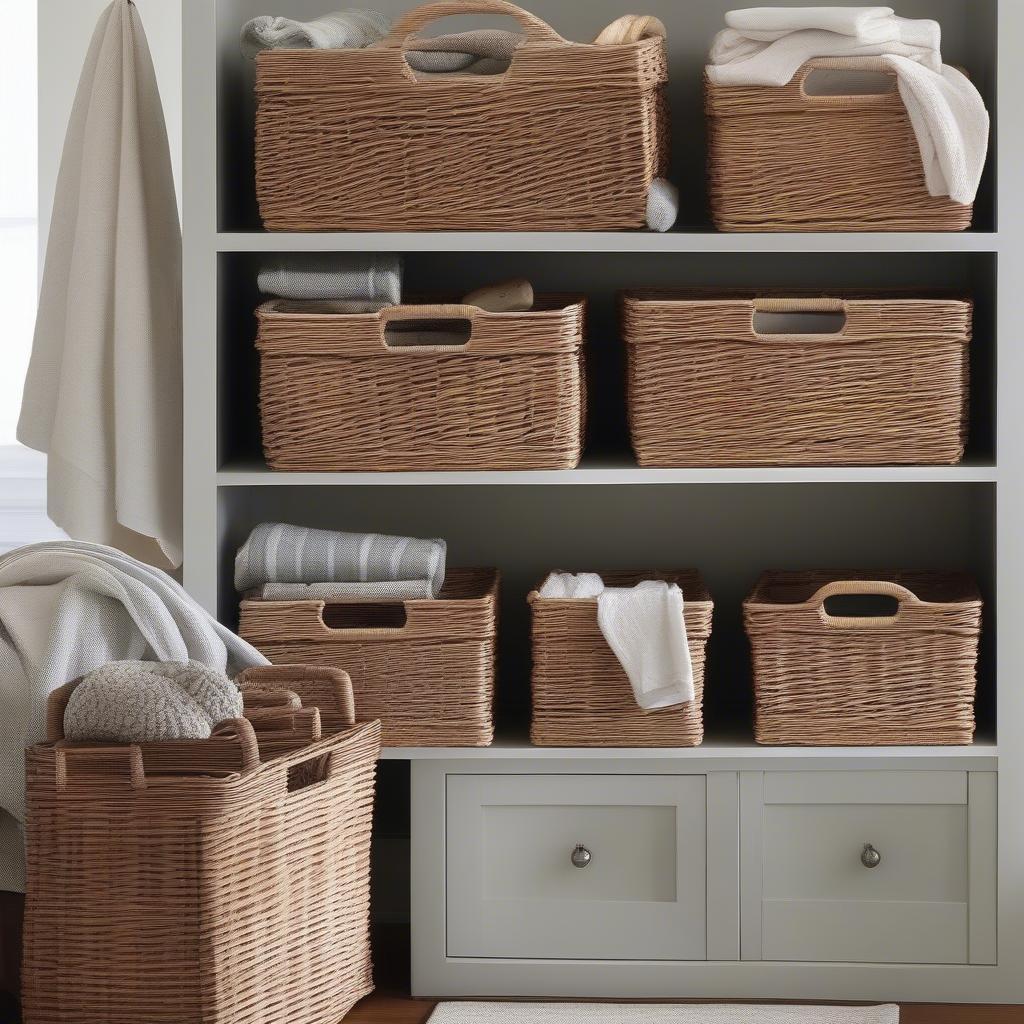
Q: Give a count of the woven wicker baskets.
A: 8